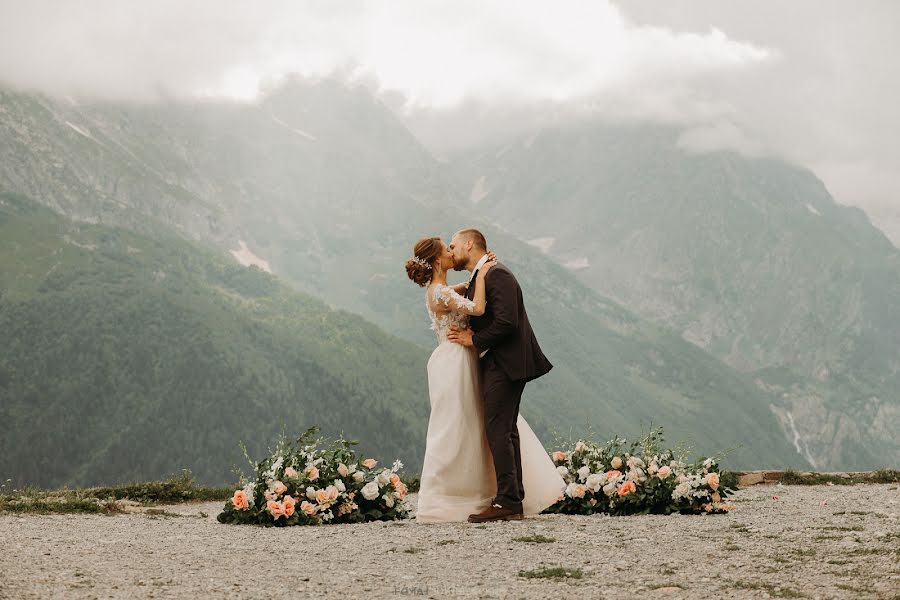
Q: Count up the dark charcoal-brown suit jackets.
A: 1